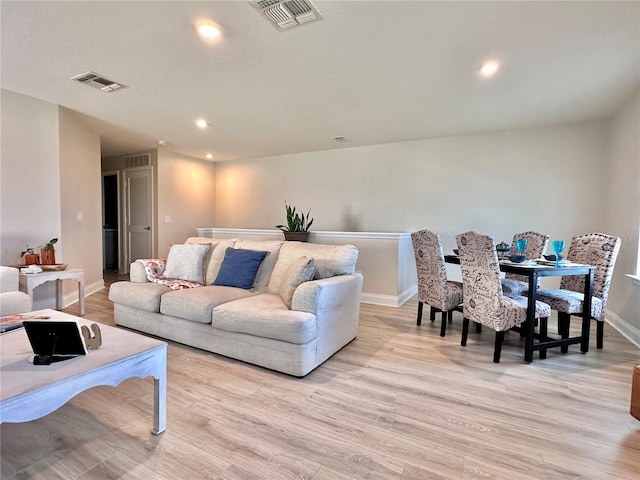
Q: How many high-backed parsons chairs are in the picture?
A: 4